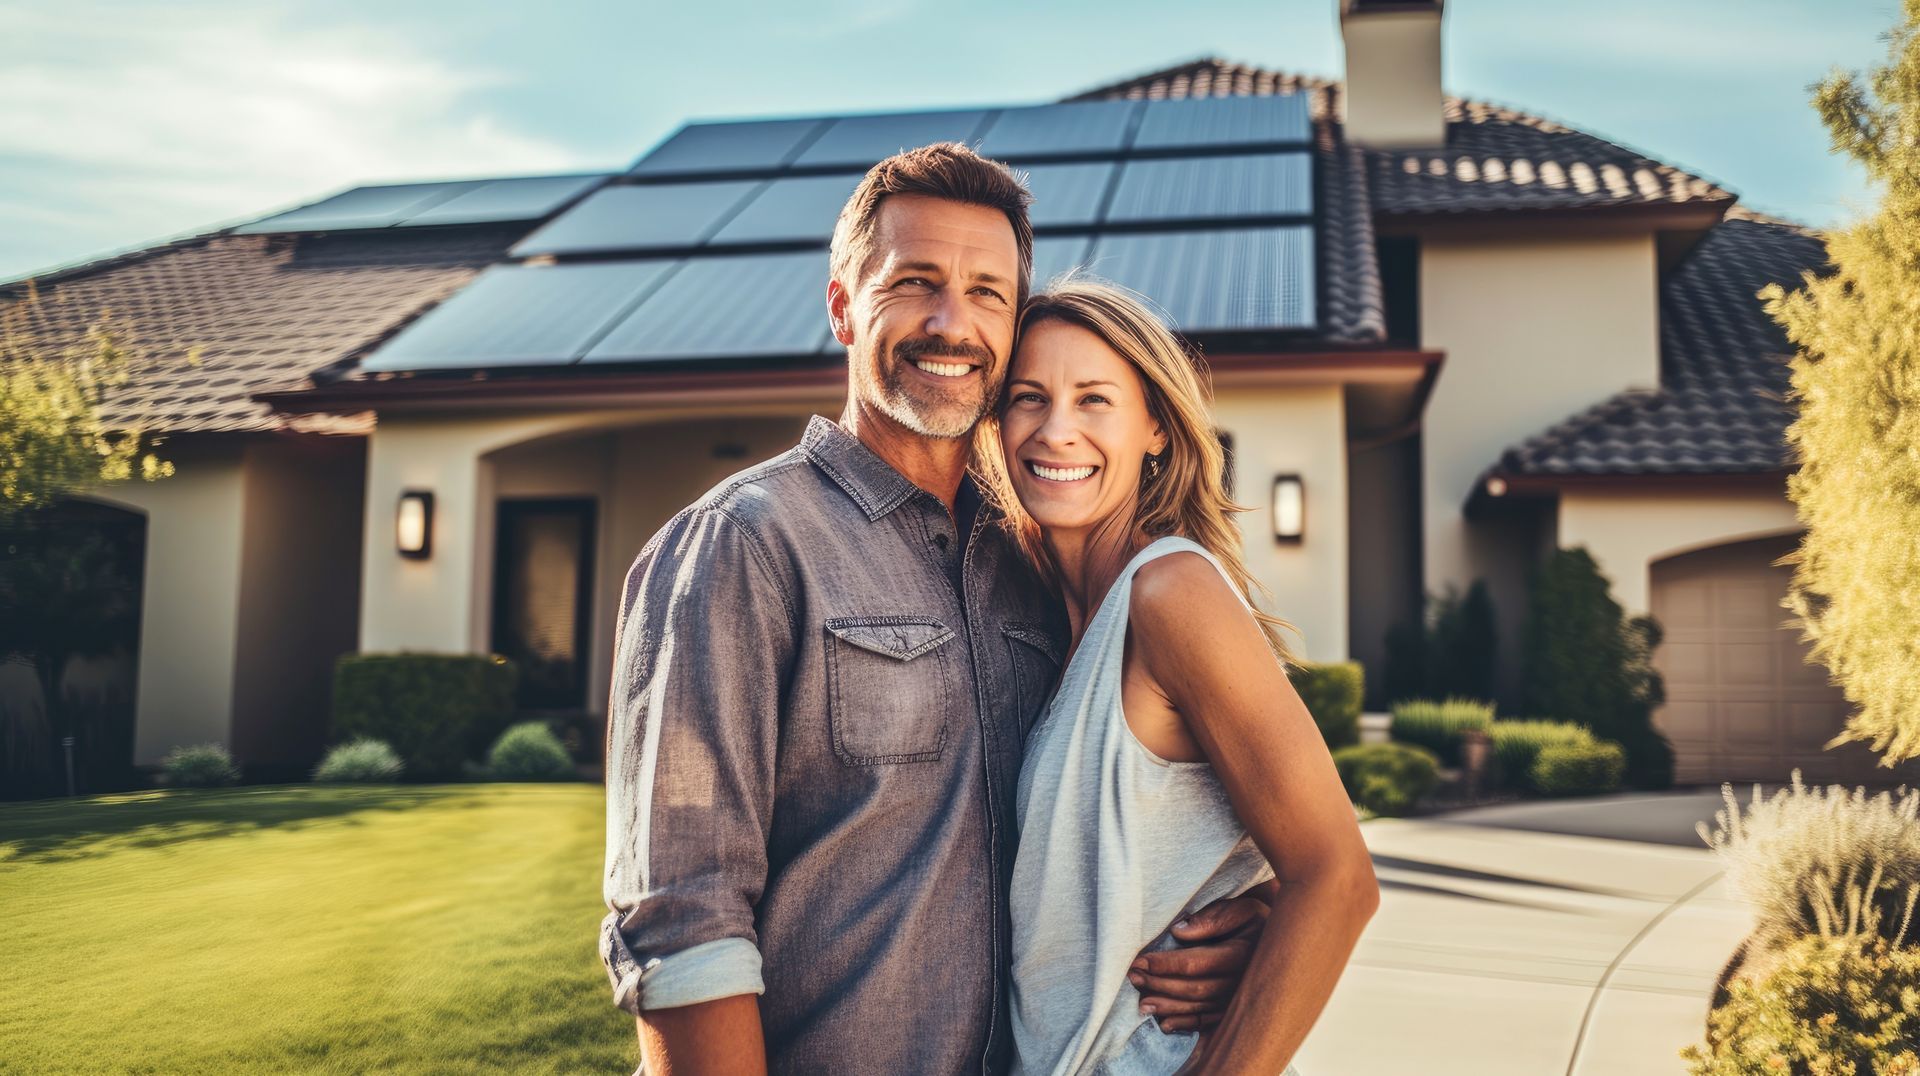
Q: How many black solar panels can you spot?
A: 14